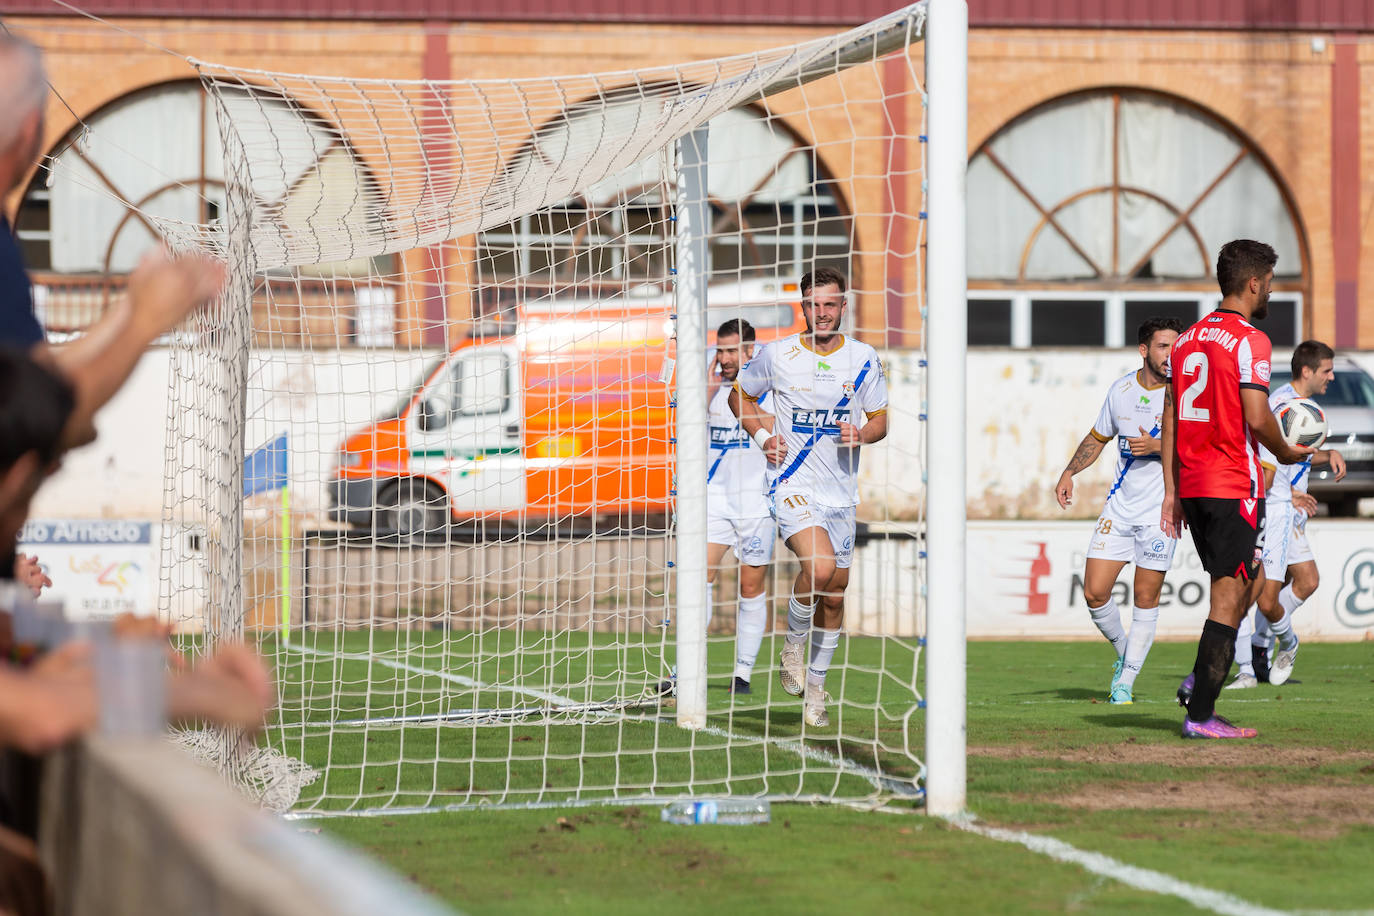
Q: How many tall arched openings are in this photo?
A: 3